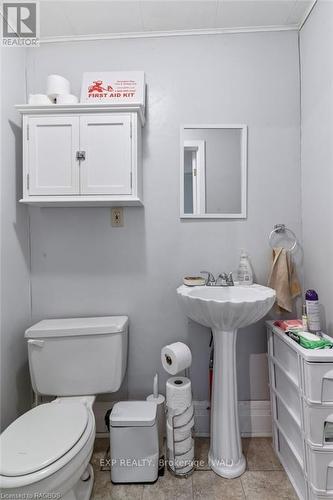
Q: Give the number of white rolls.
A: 8